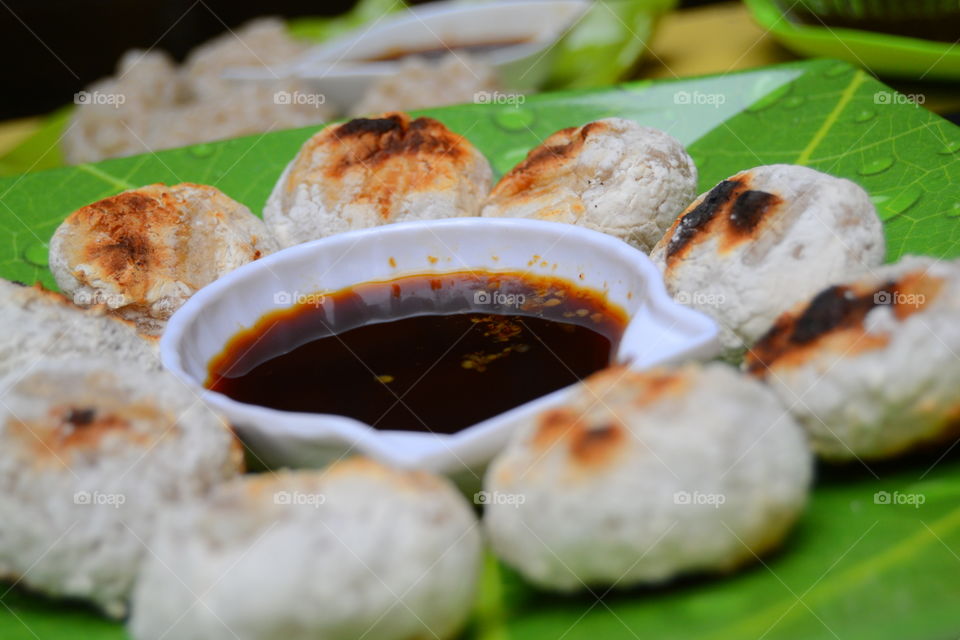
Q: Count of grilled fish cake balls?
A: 9